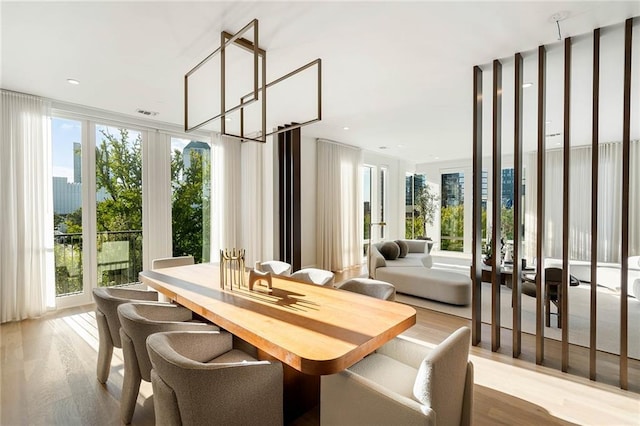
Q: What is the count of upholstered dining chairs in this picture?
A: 8